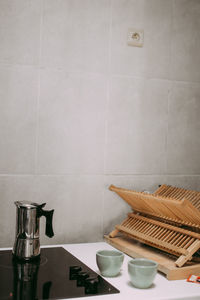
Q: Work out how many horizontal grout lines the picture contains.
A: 2